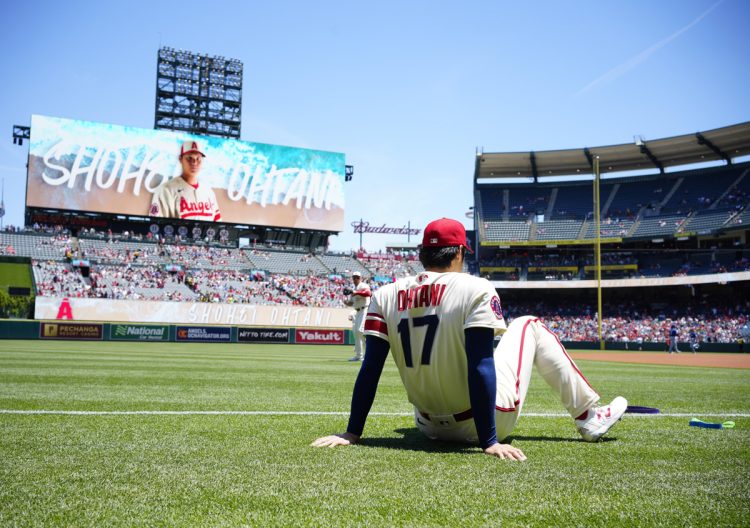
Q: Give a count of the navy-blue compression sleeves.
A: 2